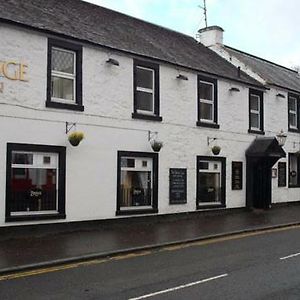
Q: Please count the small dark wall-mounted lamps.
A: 4